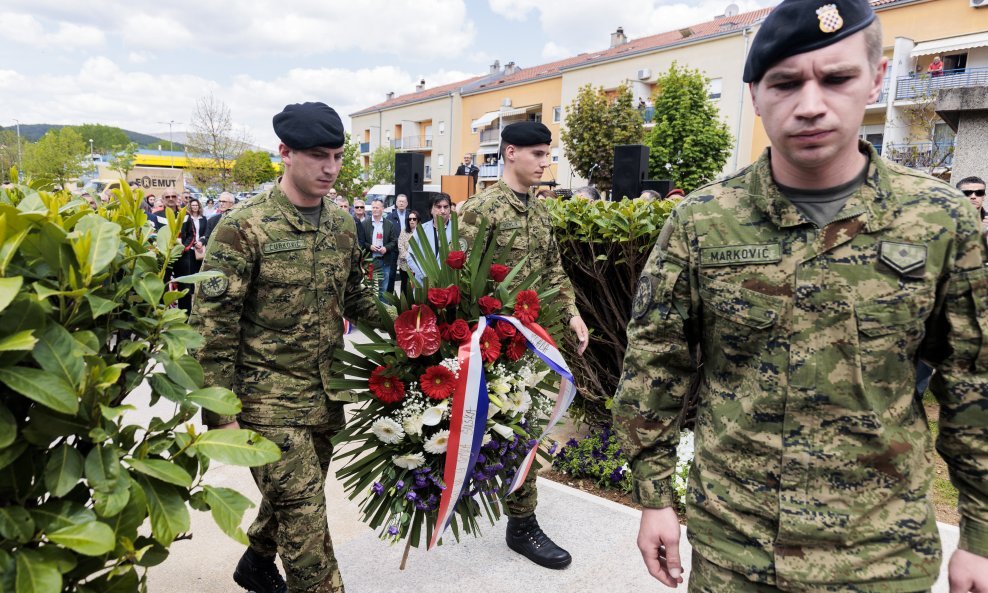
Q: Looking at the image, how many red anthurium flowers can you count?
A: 1